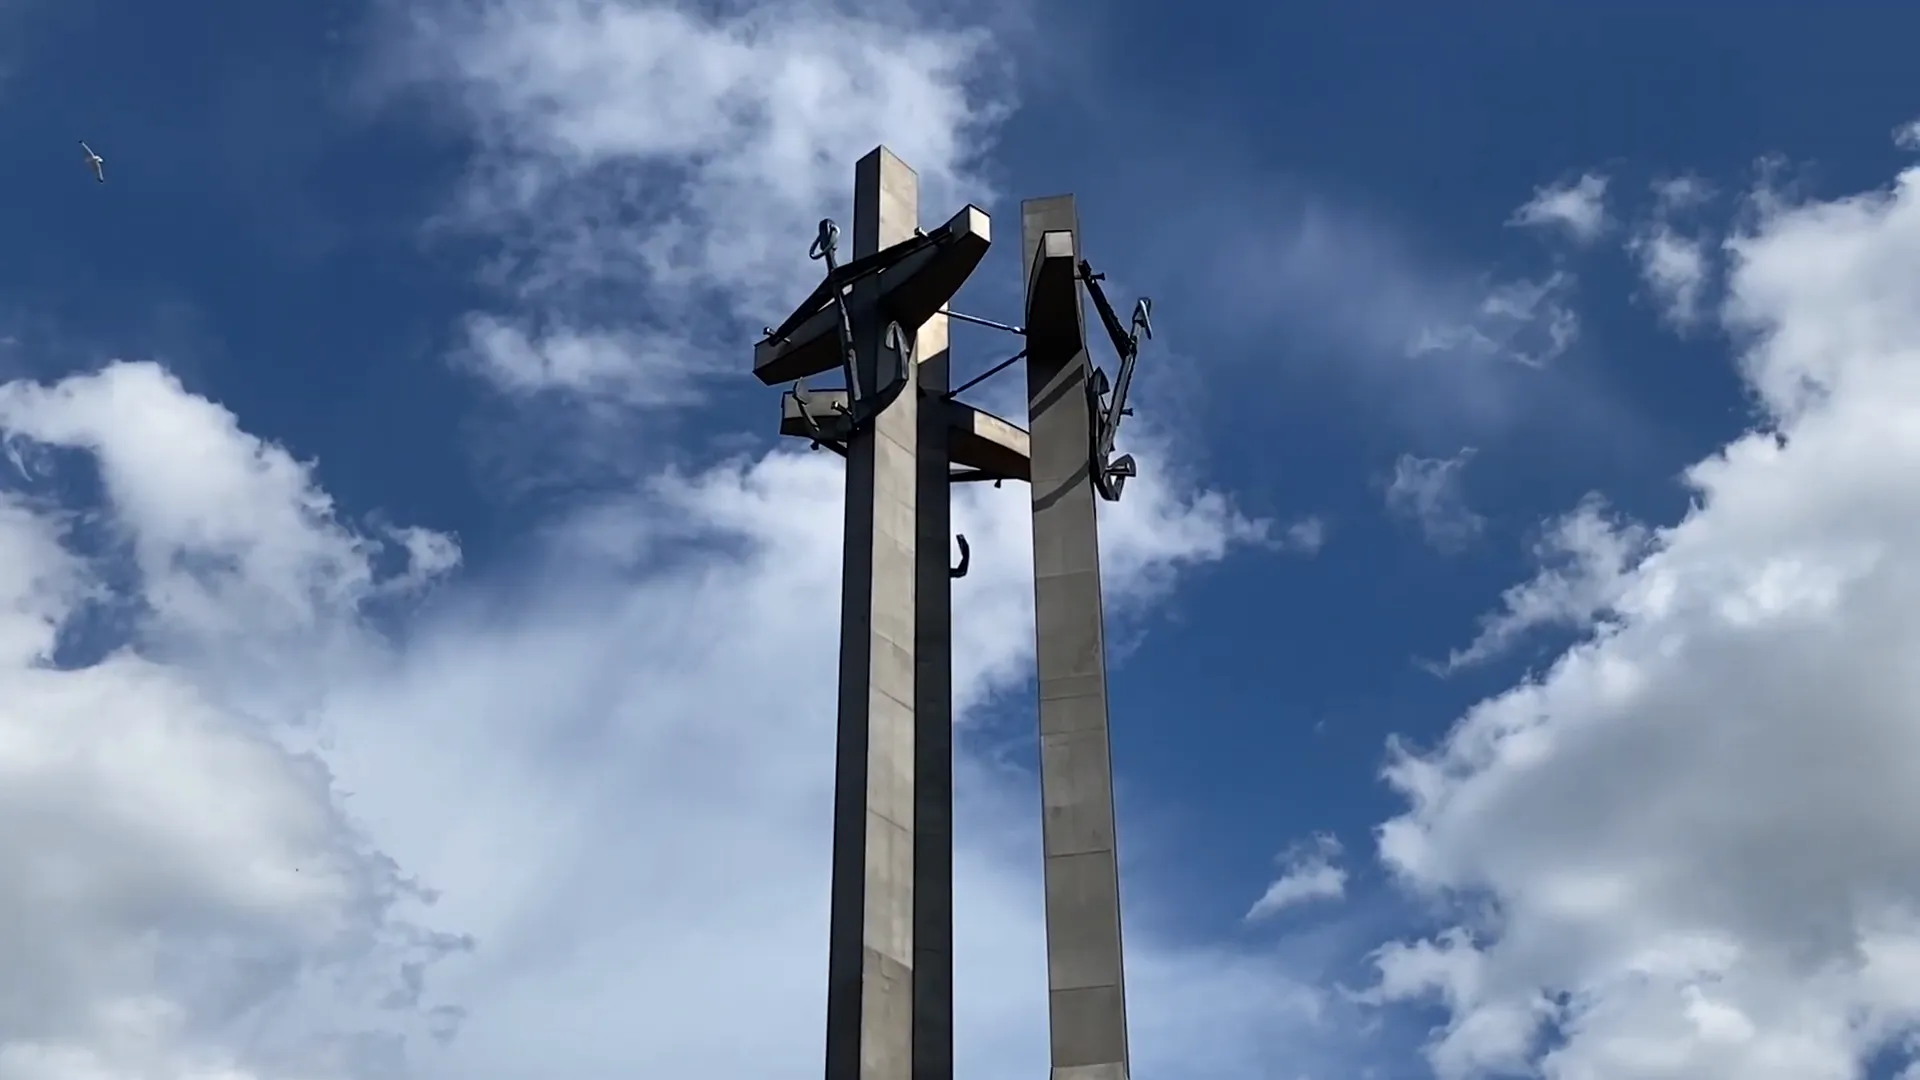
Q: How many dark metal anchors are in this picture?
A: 3